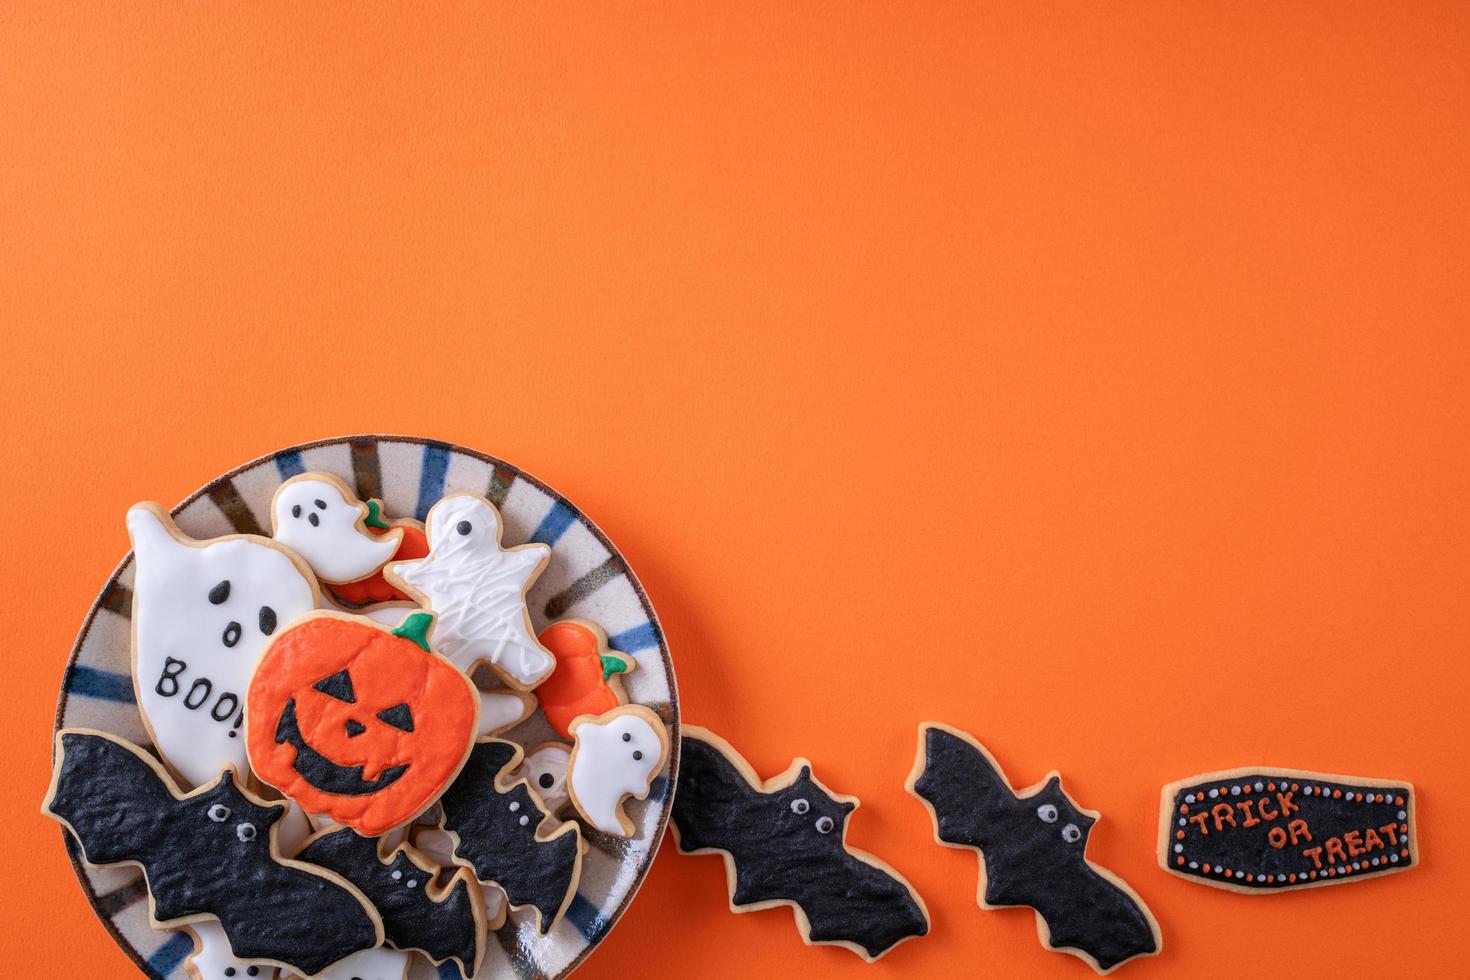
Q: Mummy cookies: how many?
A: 2